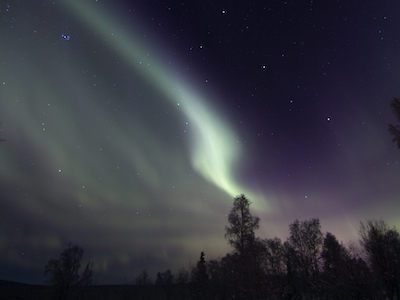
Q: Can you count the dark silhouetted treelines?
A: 1